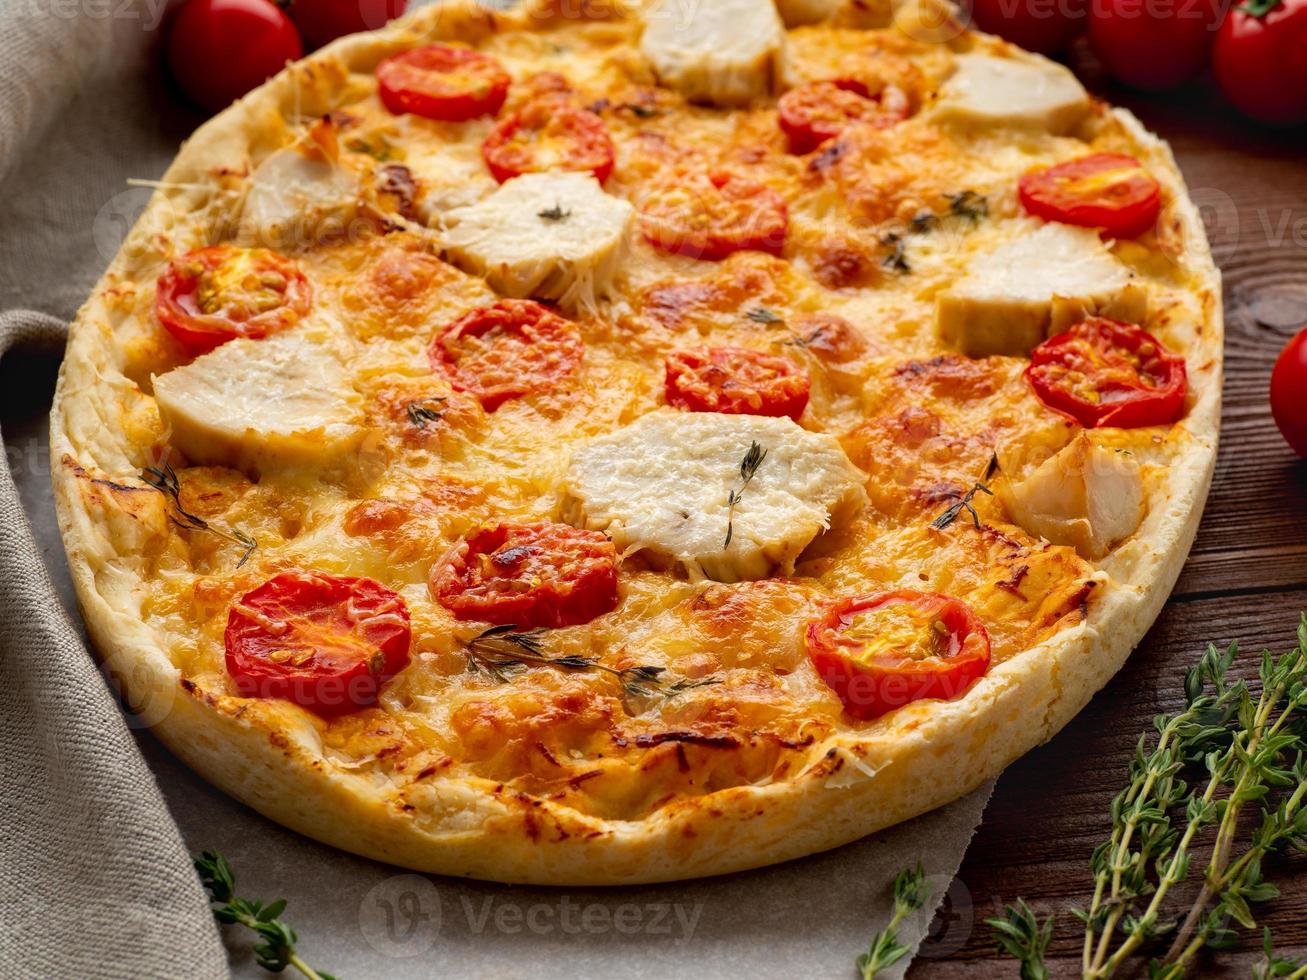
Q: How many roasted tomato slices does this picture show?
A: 12